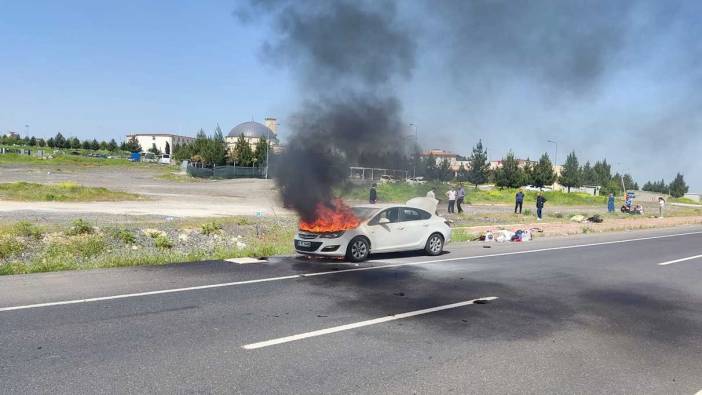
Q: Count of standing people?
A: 8